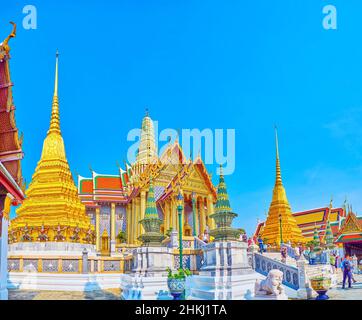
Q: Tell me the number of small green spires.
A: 4